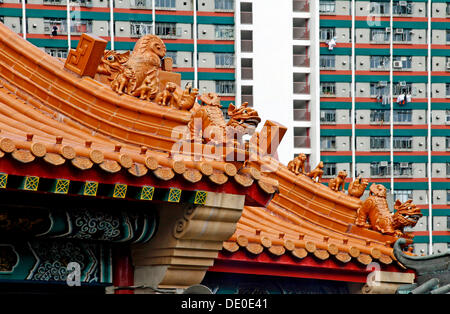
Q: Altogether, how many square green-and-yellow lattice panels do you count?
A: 8